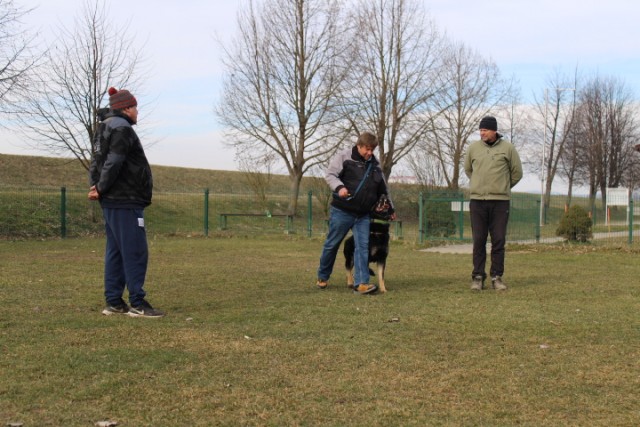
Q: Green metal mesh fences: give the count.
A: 1